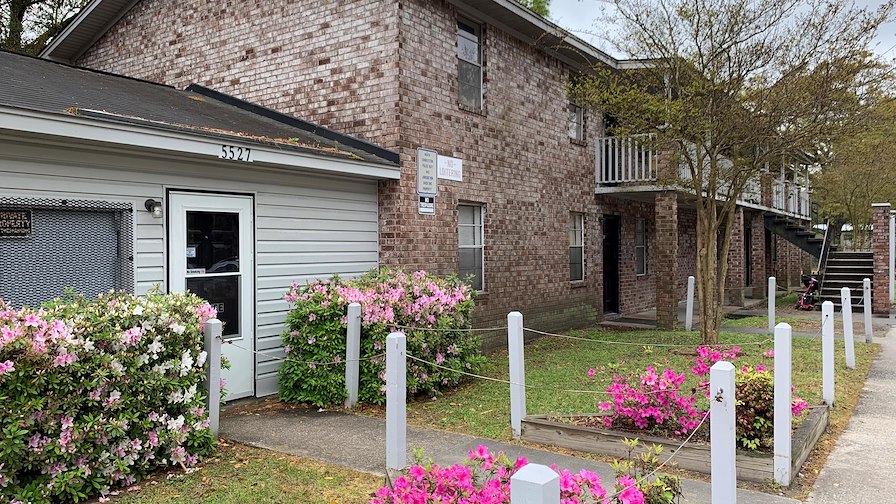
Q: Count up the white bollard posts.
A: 12